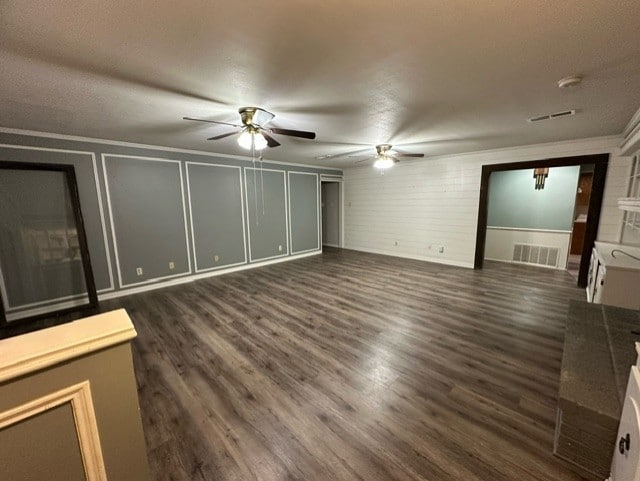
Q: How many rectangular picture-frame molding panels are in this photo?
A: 6